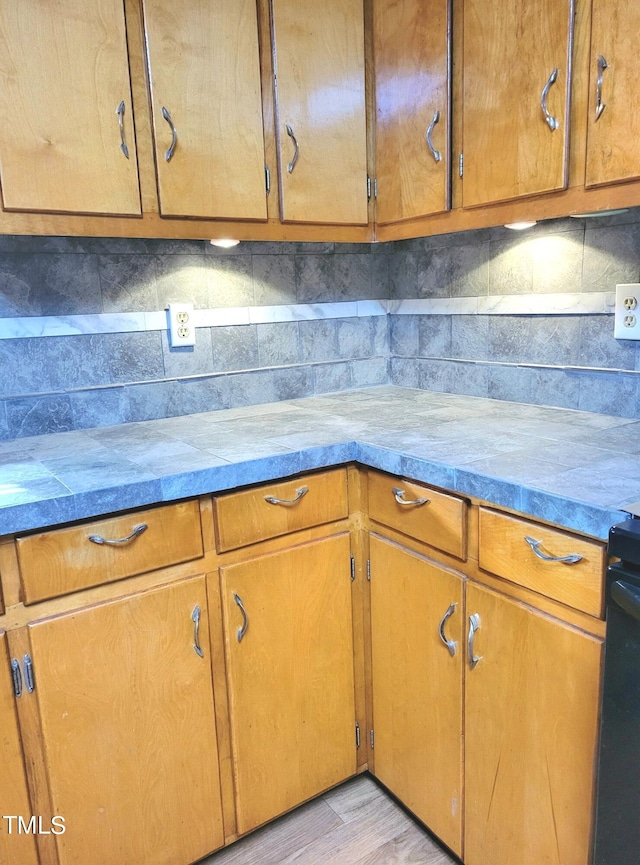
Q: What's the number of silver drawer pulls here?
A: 4